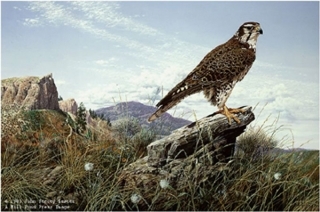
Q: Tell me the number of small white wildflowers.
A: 4